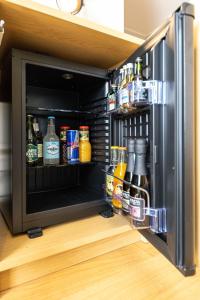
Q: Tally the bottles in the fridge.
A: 14